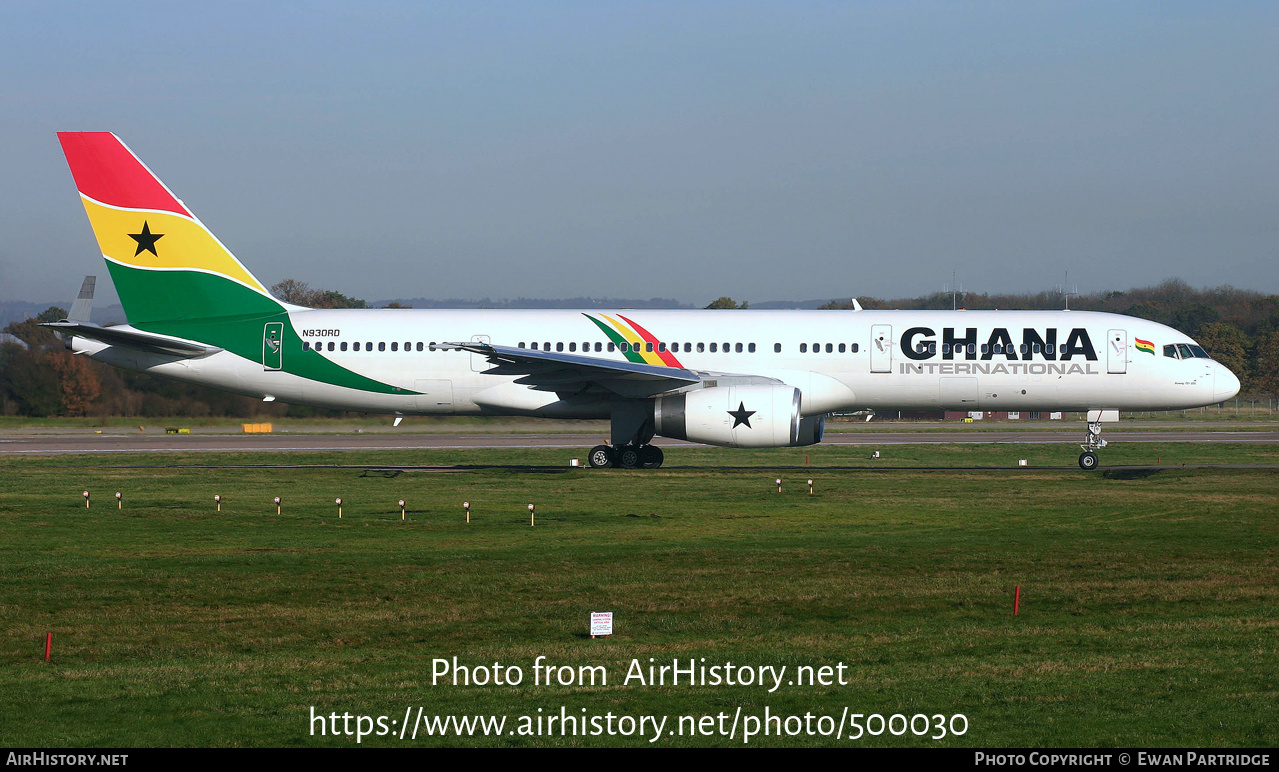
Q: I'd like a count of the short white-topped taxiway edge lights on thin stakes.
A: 10